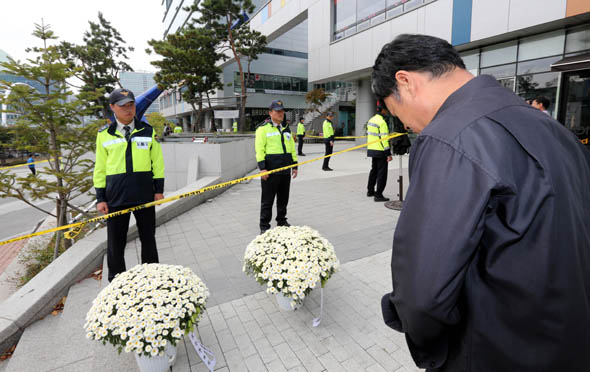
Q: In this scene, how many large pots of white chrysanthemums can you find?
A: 2